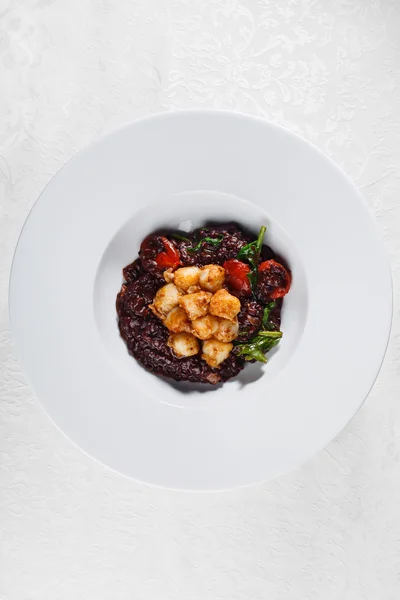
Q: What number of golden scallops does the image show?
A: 10